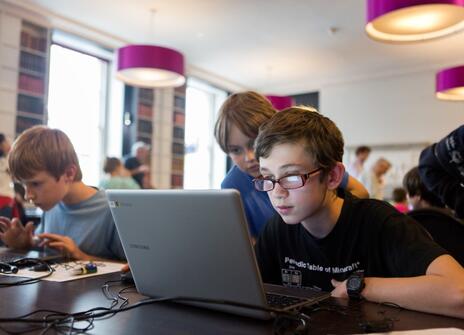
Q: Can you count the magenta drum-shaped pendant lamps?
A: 4